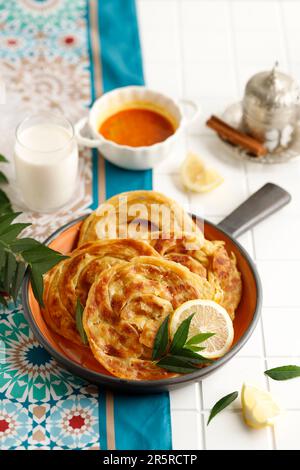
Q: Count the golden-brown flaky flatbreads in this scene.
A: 4